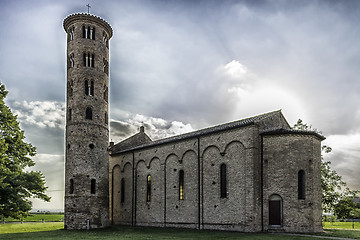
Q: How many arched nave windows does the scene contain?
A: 4